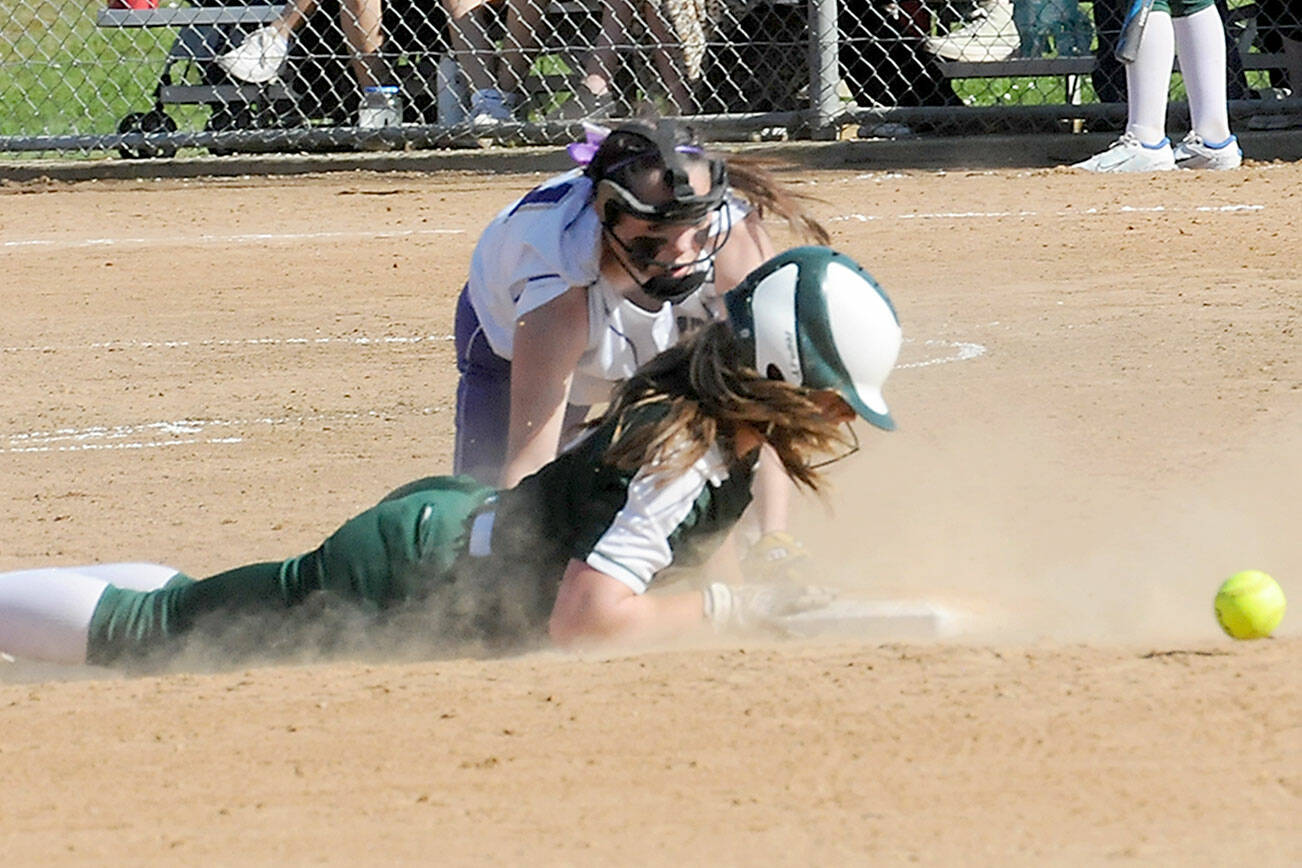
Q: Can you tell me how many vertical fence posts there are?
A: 1